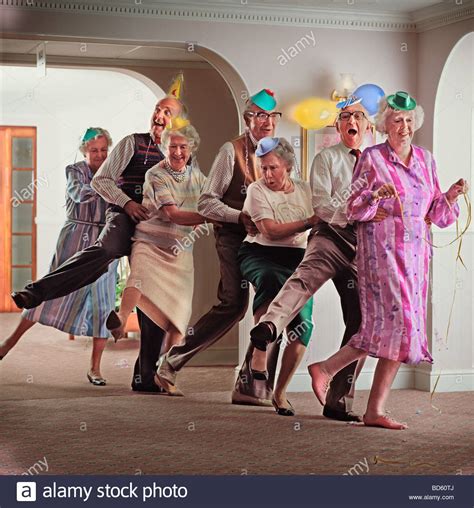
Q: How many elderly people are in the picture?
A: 7